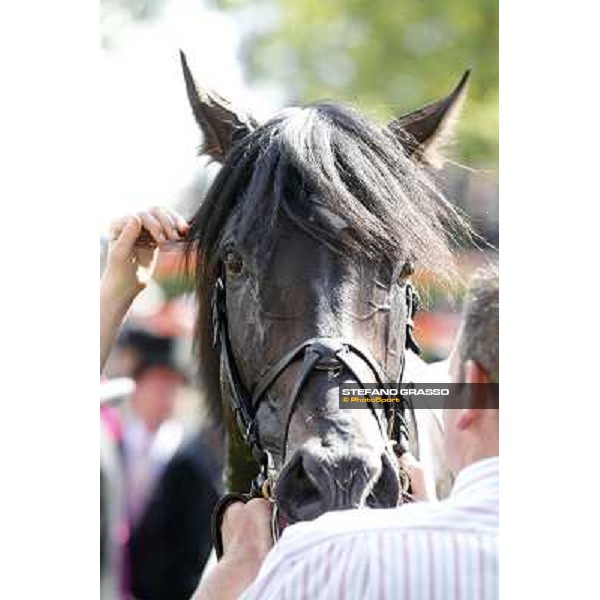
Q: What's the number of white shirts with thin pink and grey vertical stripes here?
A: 1